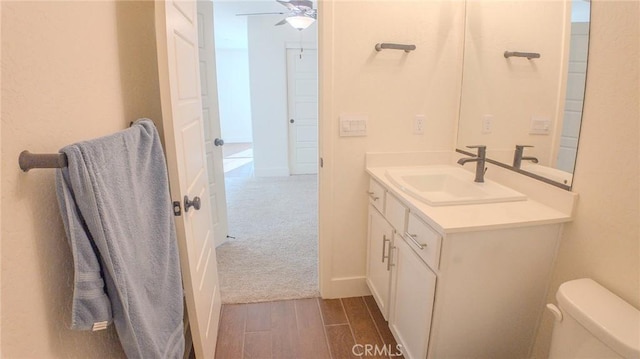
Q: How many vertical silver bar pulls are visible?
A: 2